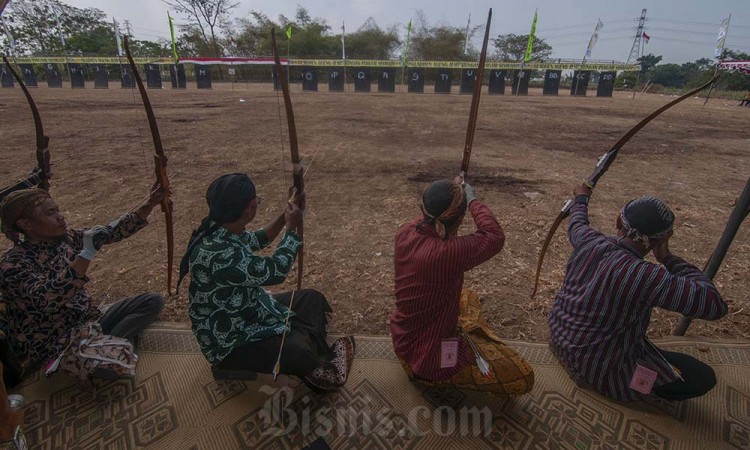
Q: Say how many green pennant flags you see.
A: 4